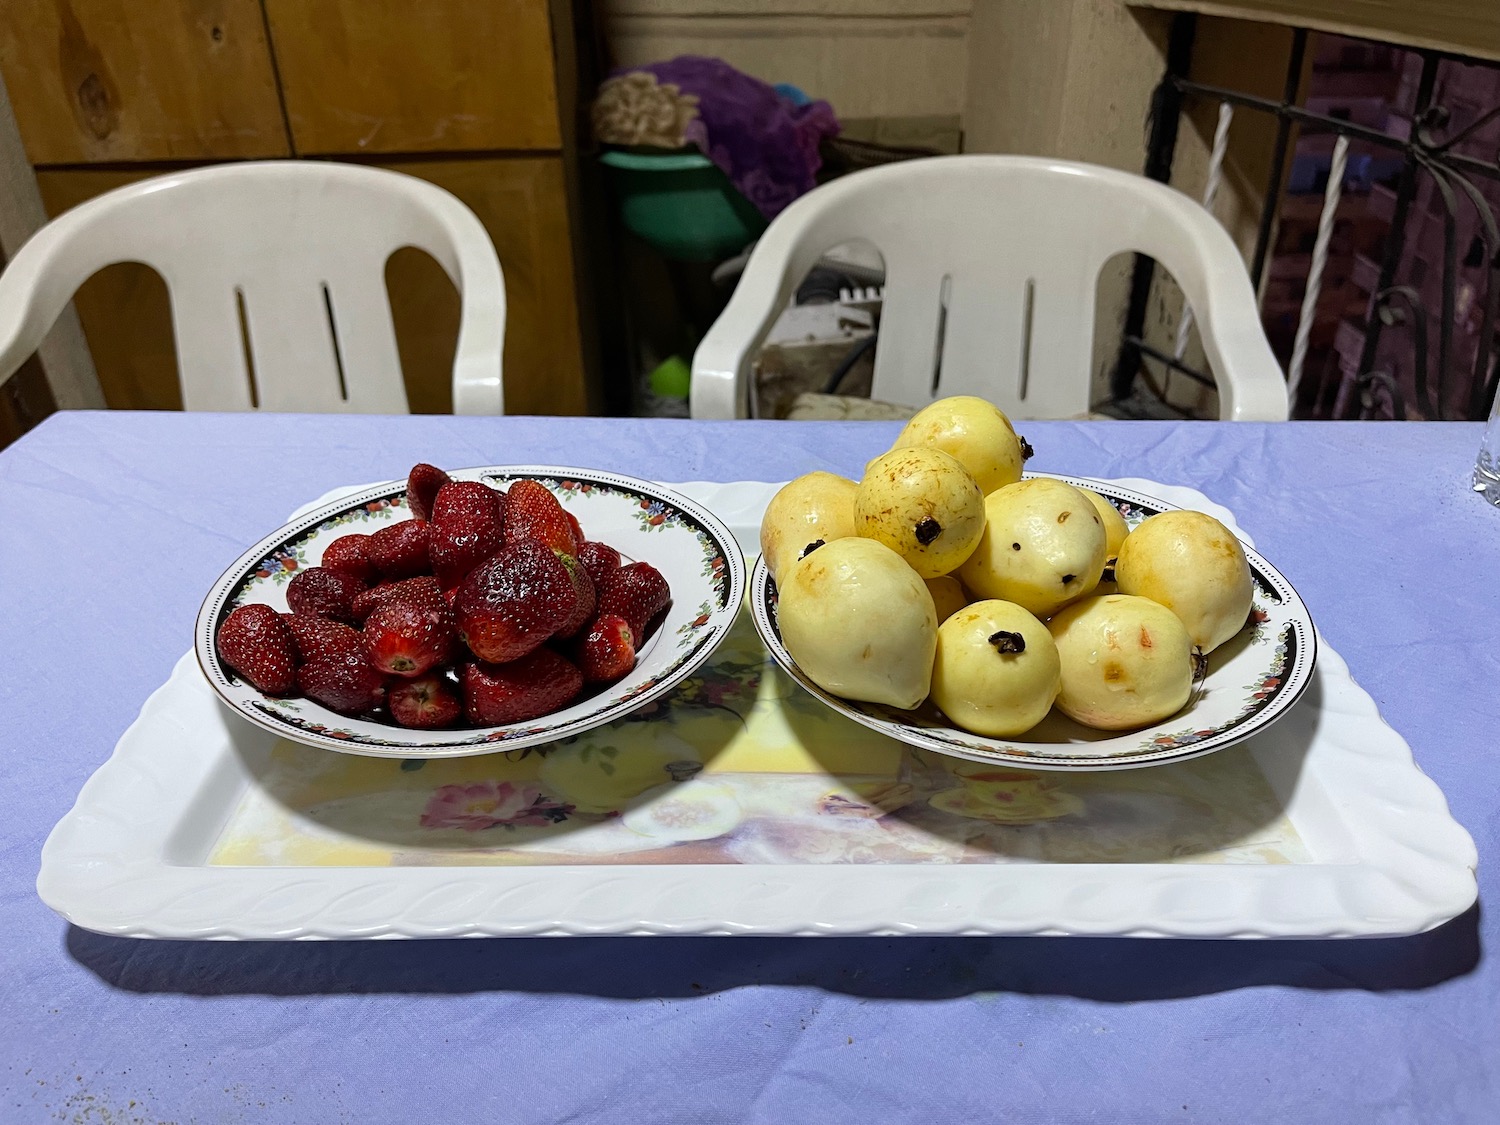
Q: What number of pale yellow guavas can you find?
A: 10